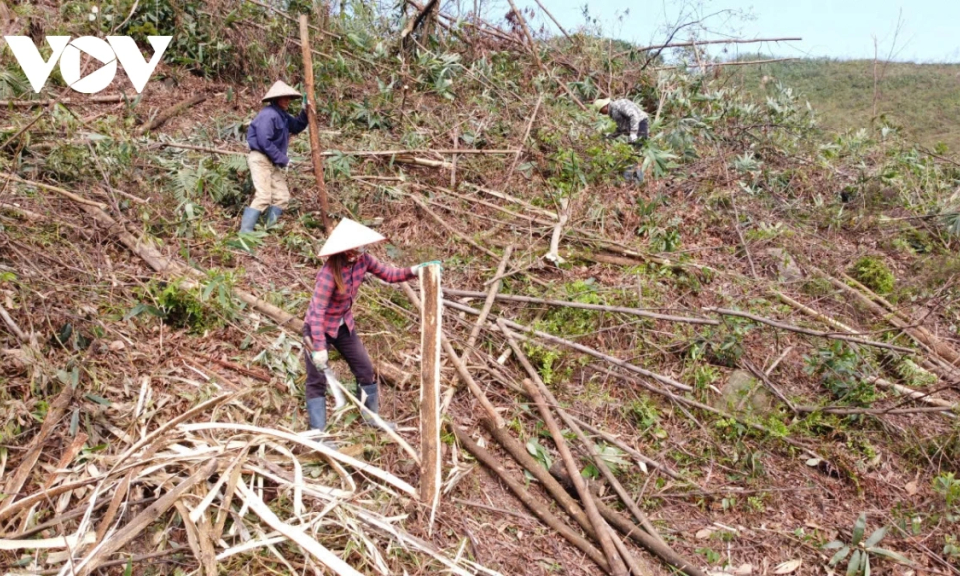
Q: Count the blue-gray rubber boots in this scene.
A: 4